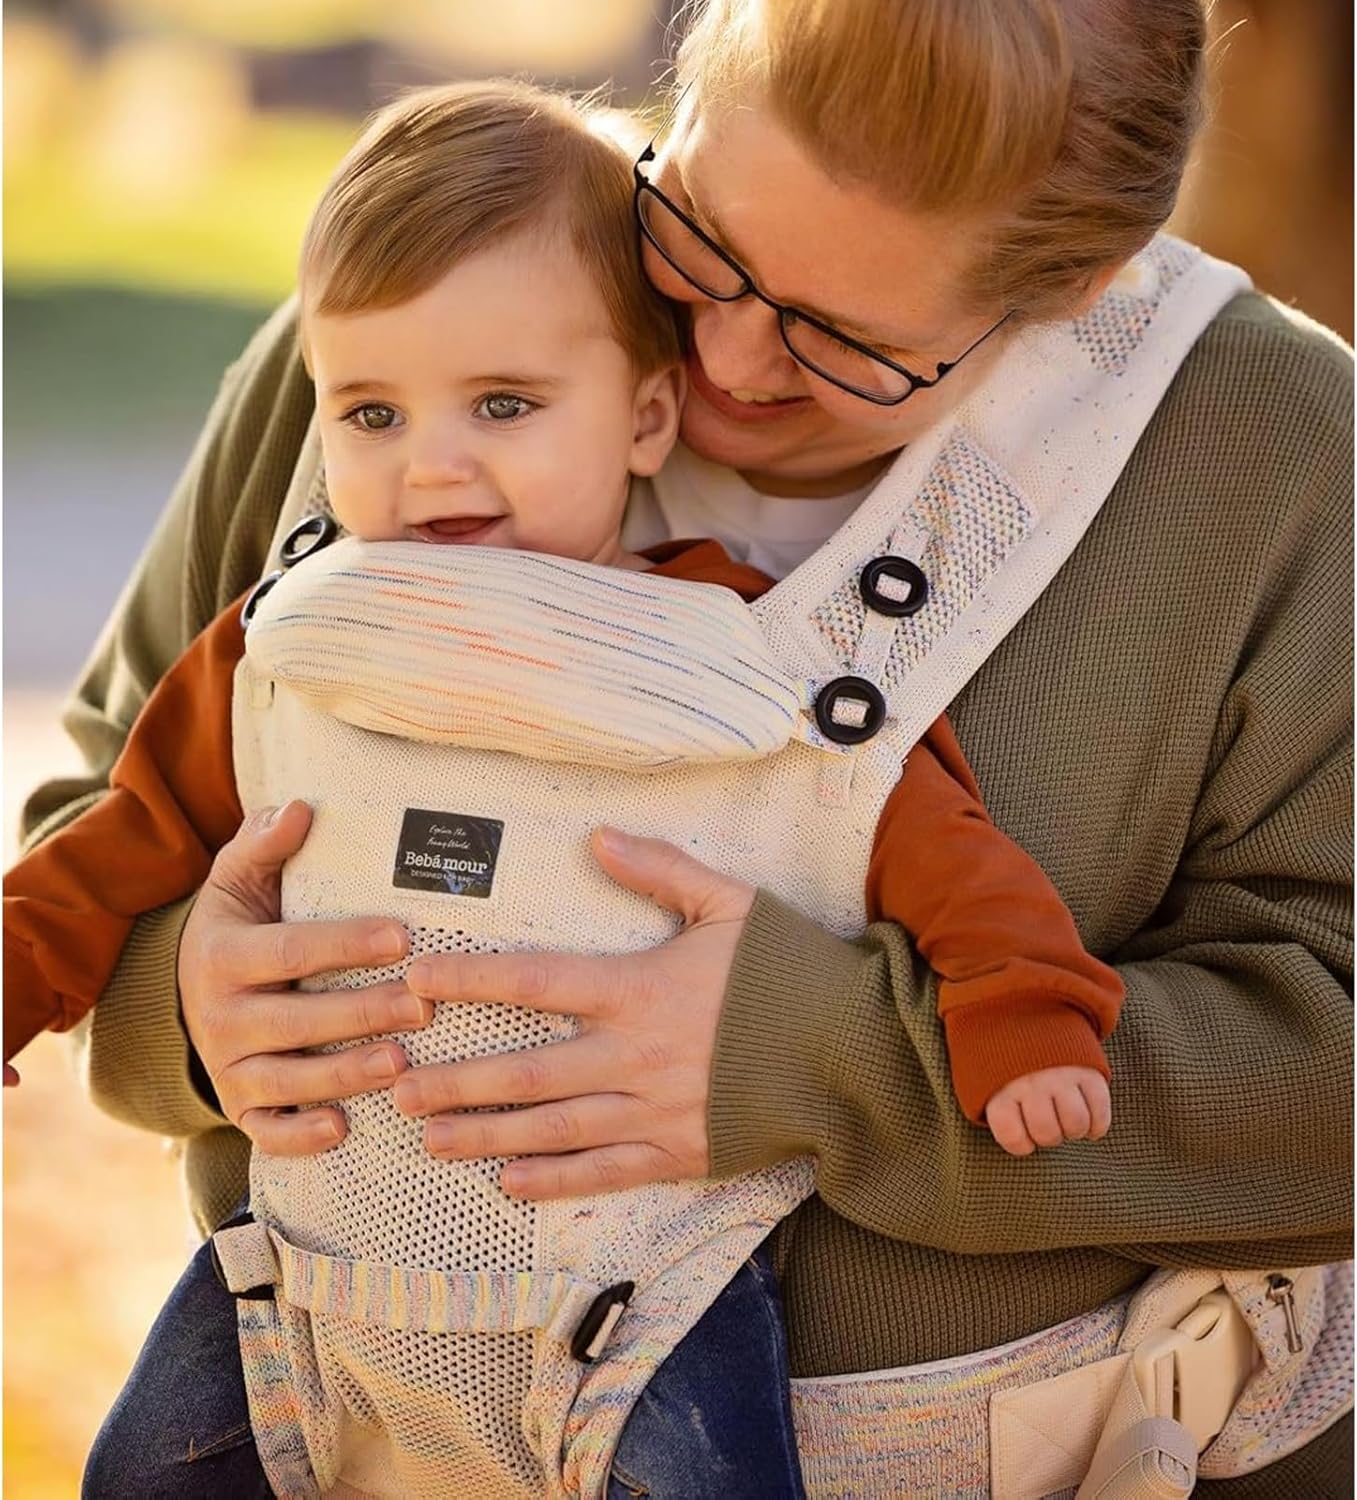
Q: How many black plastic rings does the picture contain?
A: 4